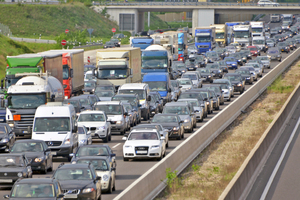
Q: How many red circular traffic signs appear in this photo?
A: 3